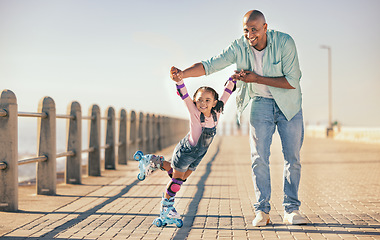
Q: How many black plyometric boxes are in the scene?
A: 0